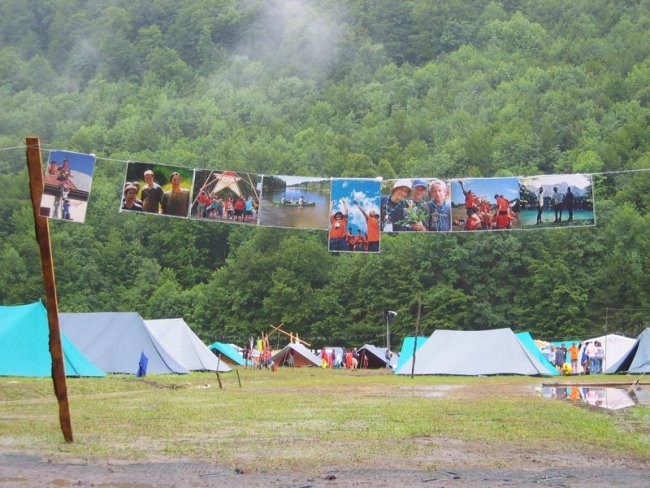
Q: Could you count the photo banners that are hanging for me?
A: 8